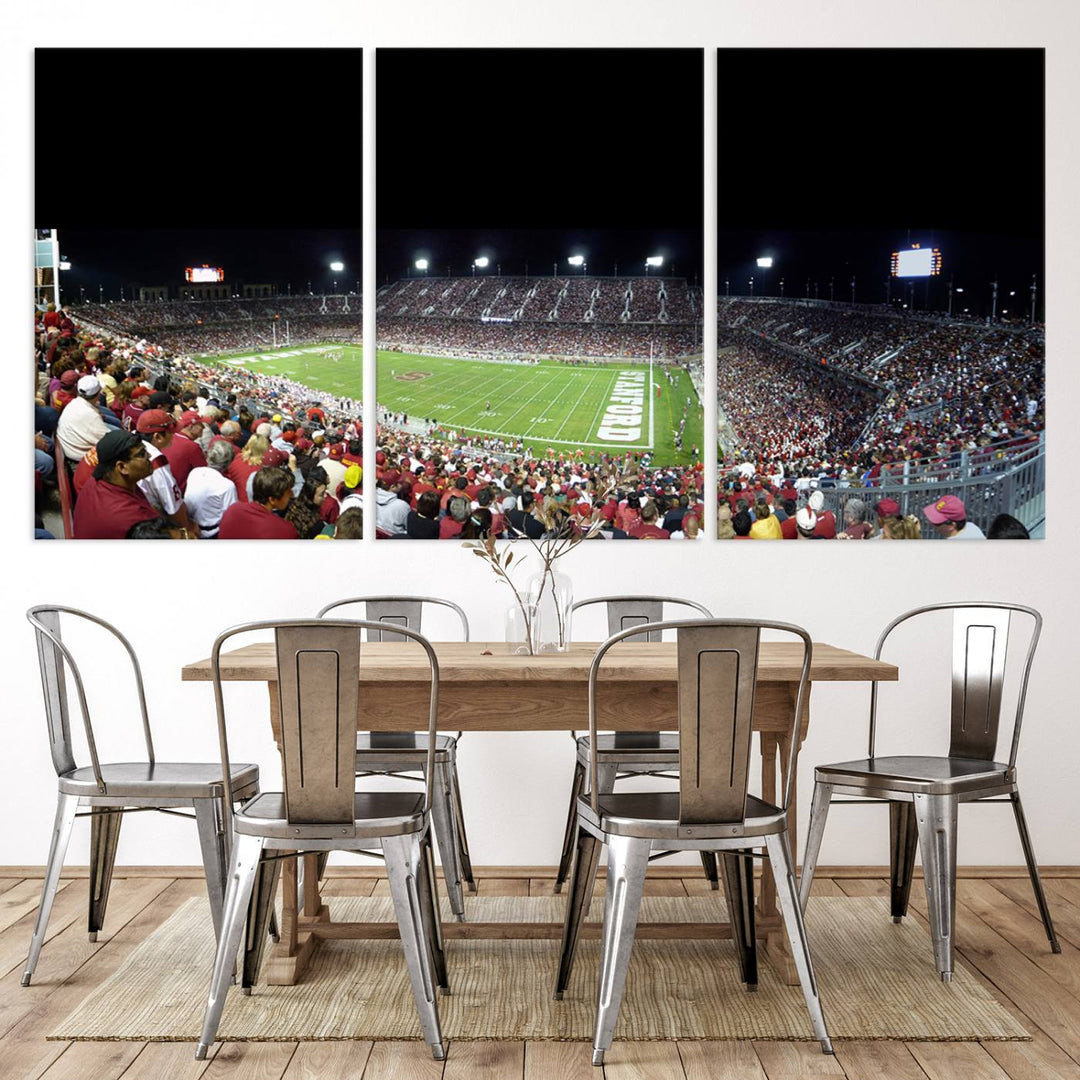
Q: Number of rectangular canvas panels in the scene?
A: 3